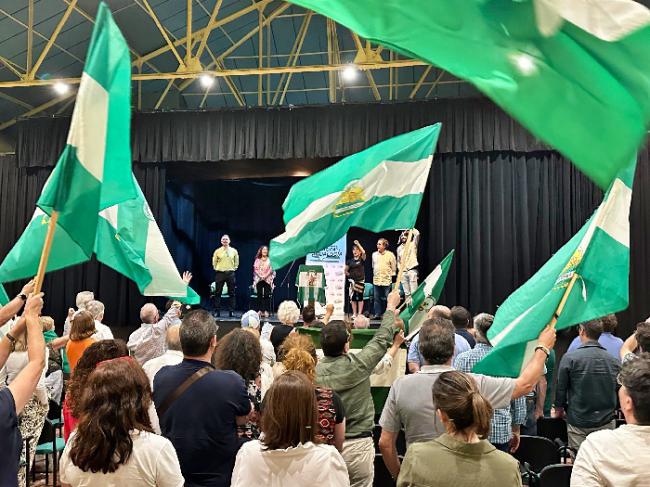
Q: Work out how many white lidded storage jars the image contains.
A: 0